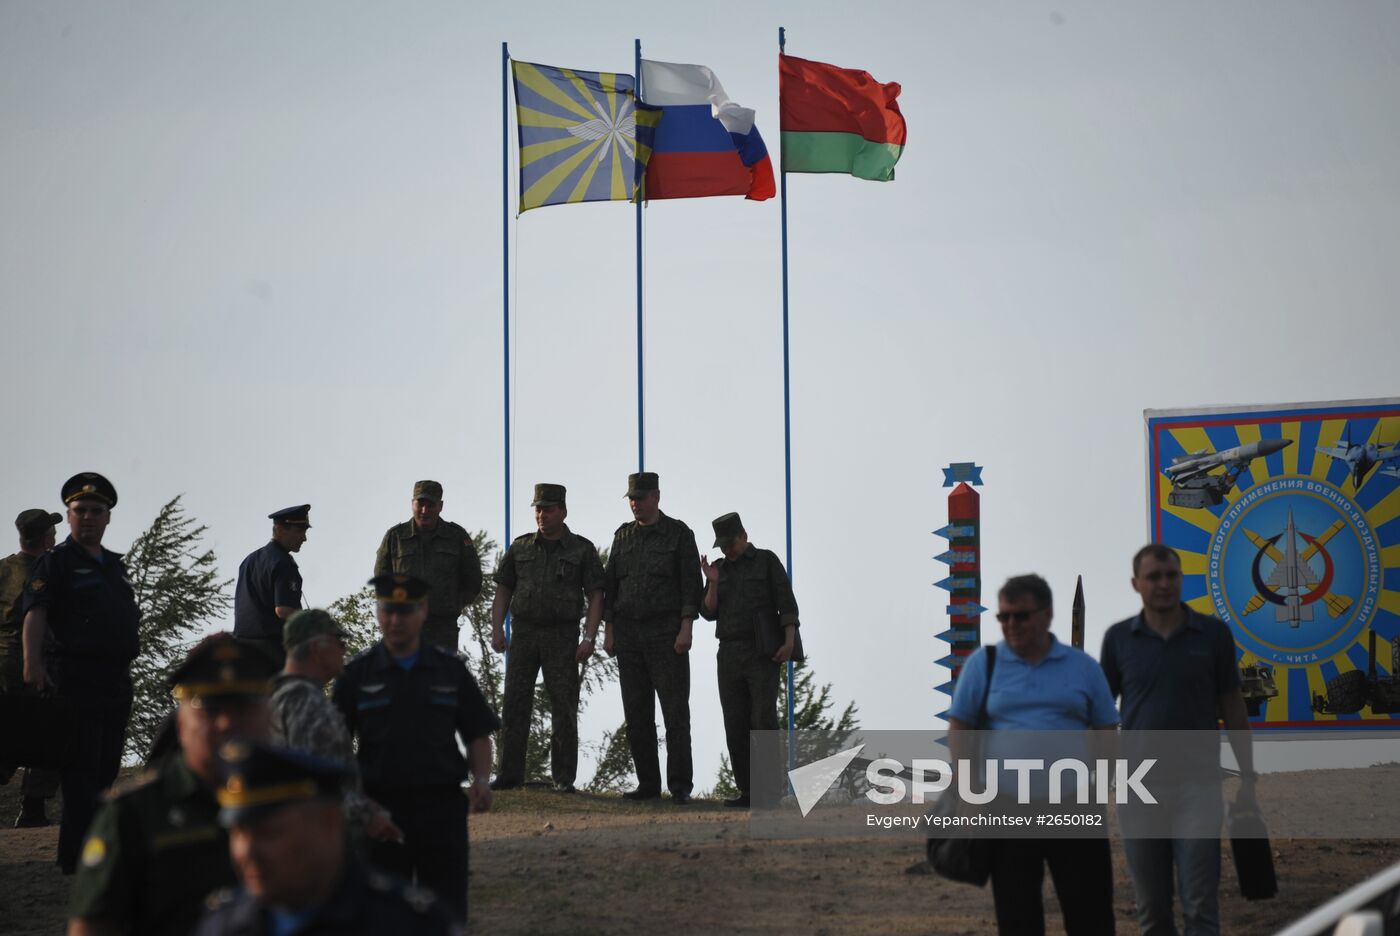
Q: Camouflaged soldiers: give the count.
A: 6